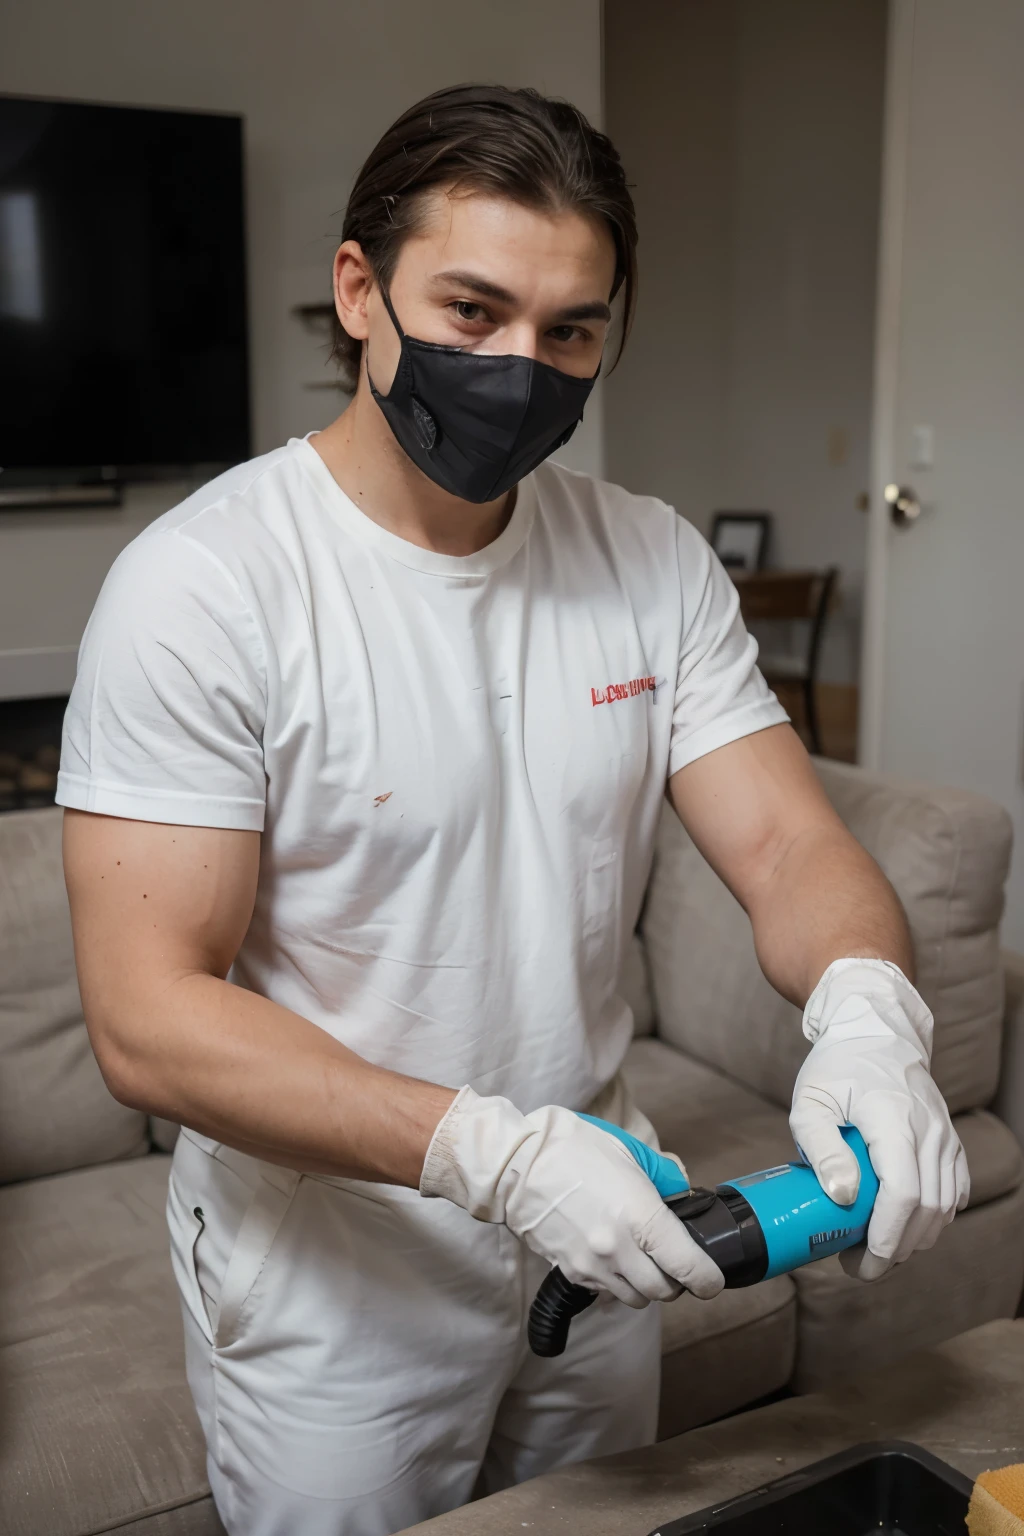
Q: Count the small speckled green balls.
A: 0